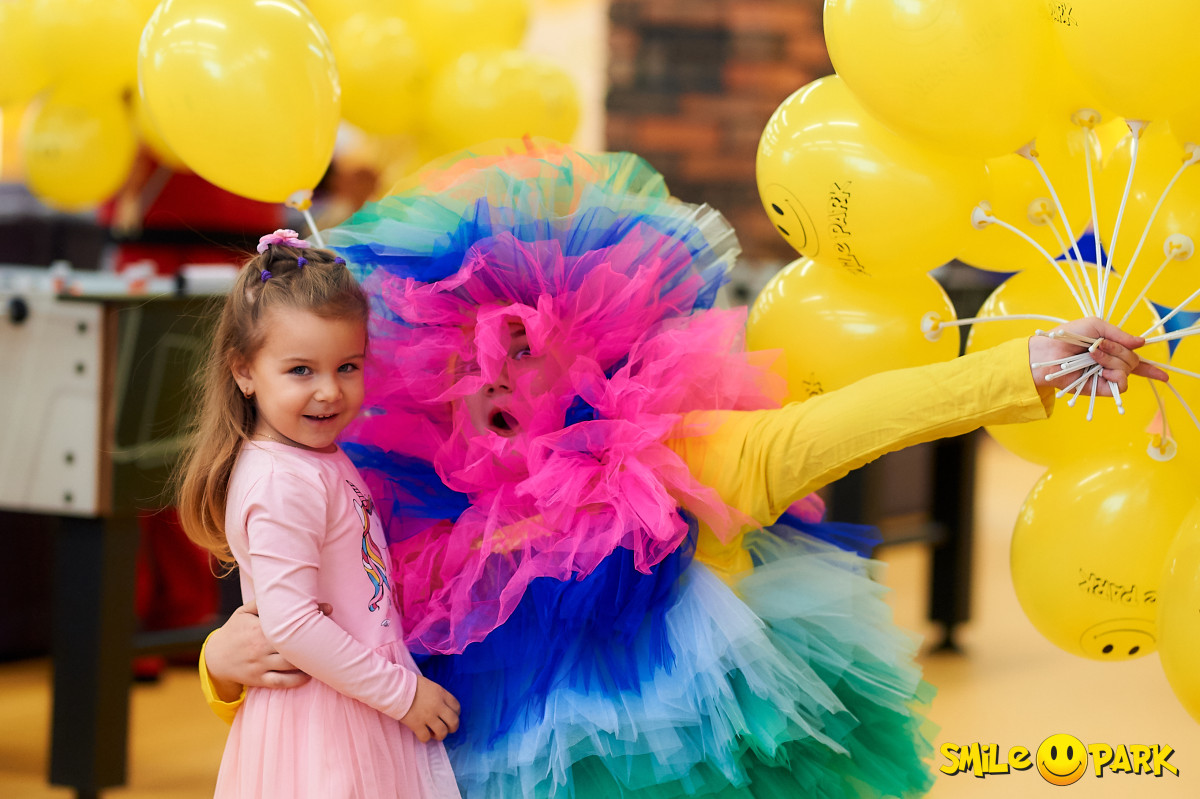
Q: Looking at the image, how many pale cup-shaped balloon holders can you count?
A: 10